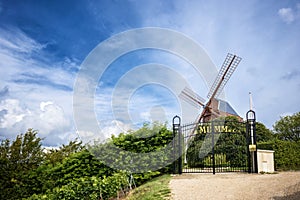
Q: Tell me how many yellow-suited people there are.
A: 0